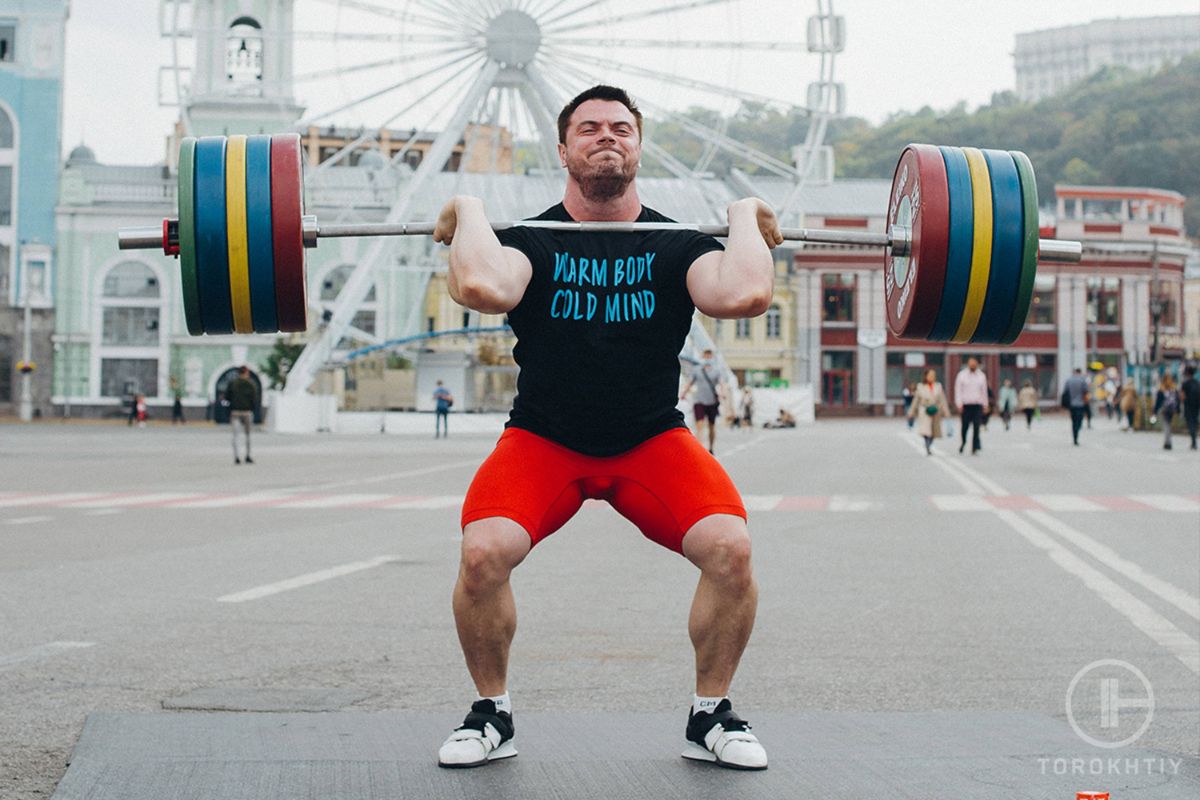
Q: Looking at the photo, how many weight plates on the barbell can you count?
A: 10